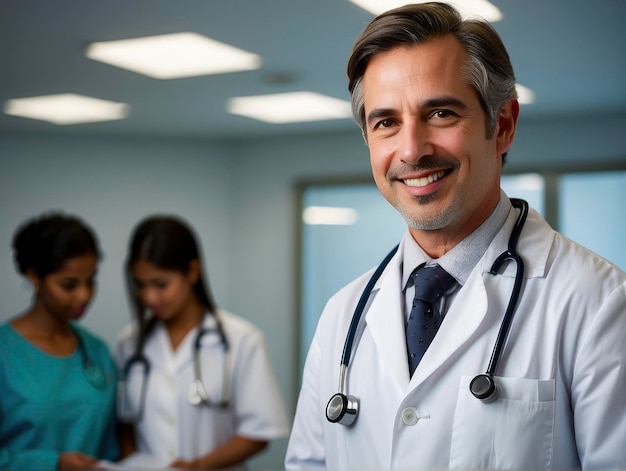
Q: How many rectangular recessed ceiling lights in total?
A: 5